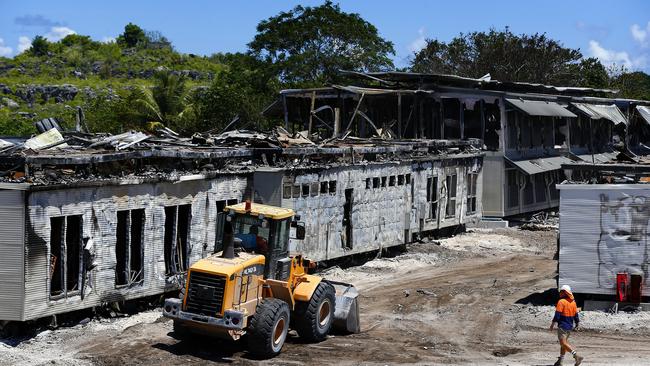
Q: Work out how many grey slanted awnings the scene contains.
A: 5